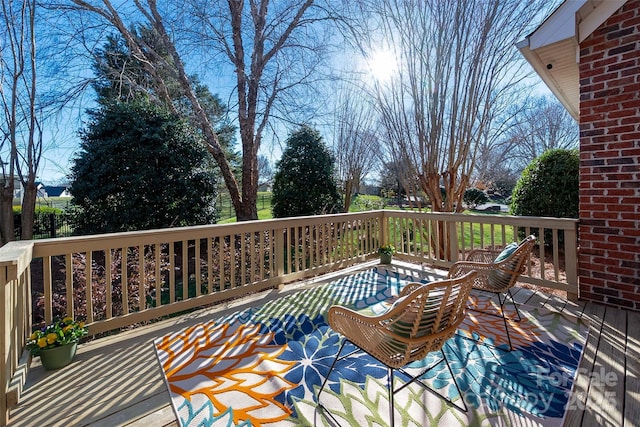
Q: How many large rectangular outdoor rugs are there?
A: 1